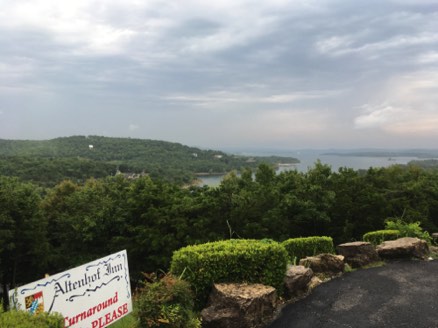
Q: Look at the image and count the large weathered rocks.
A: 5